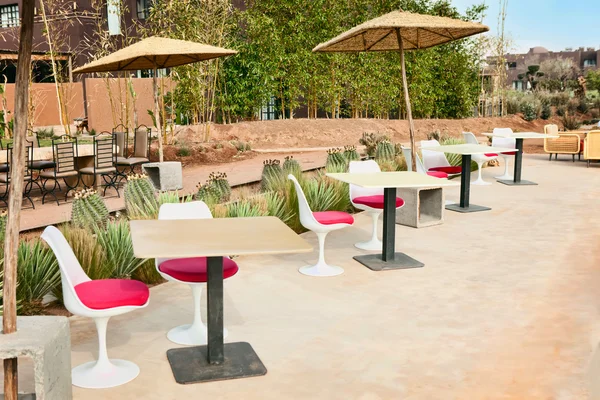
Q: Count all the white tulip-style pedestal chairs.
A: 8